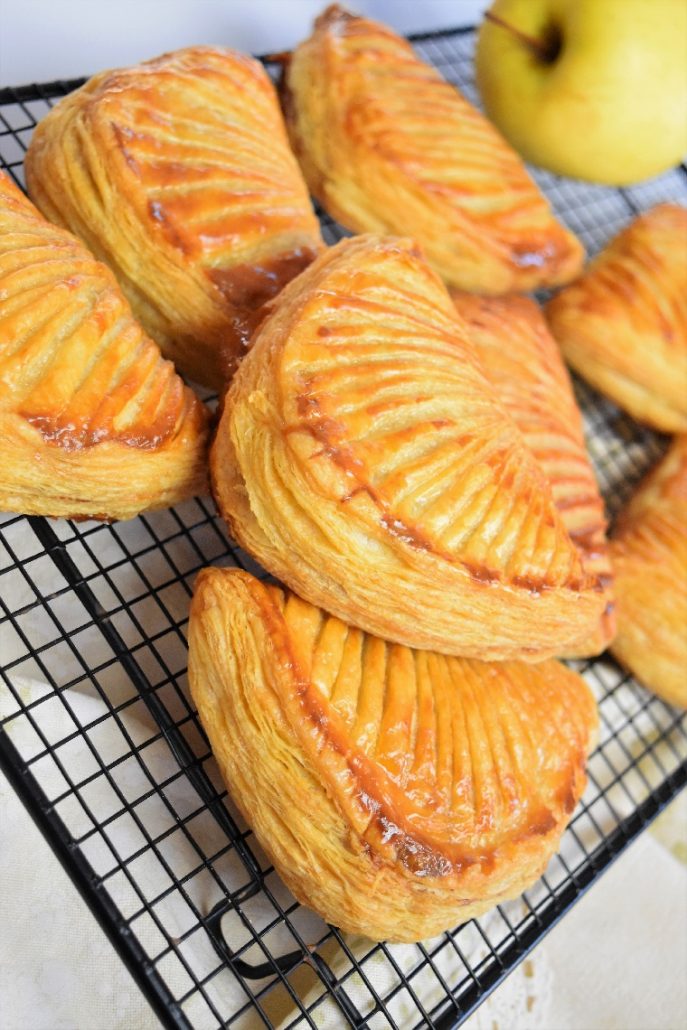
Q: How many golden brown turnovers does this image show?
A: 8